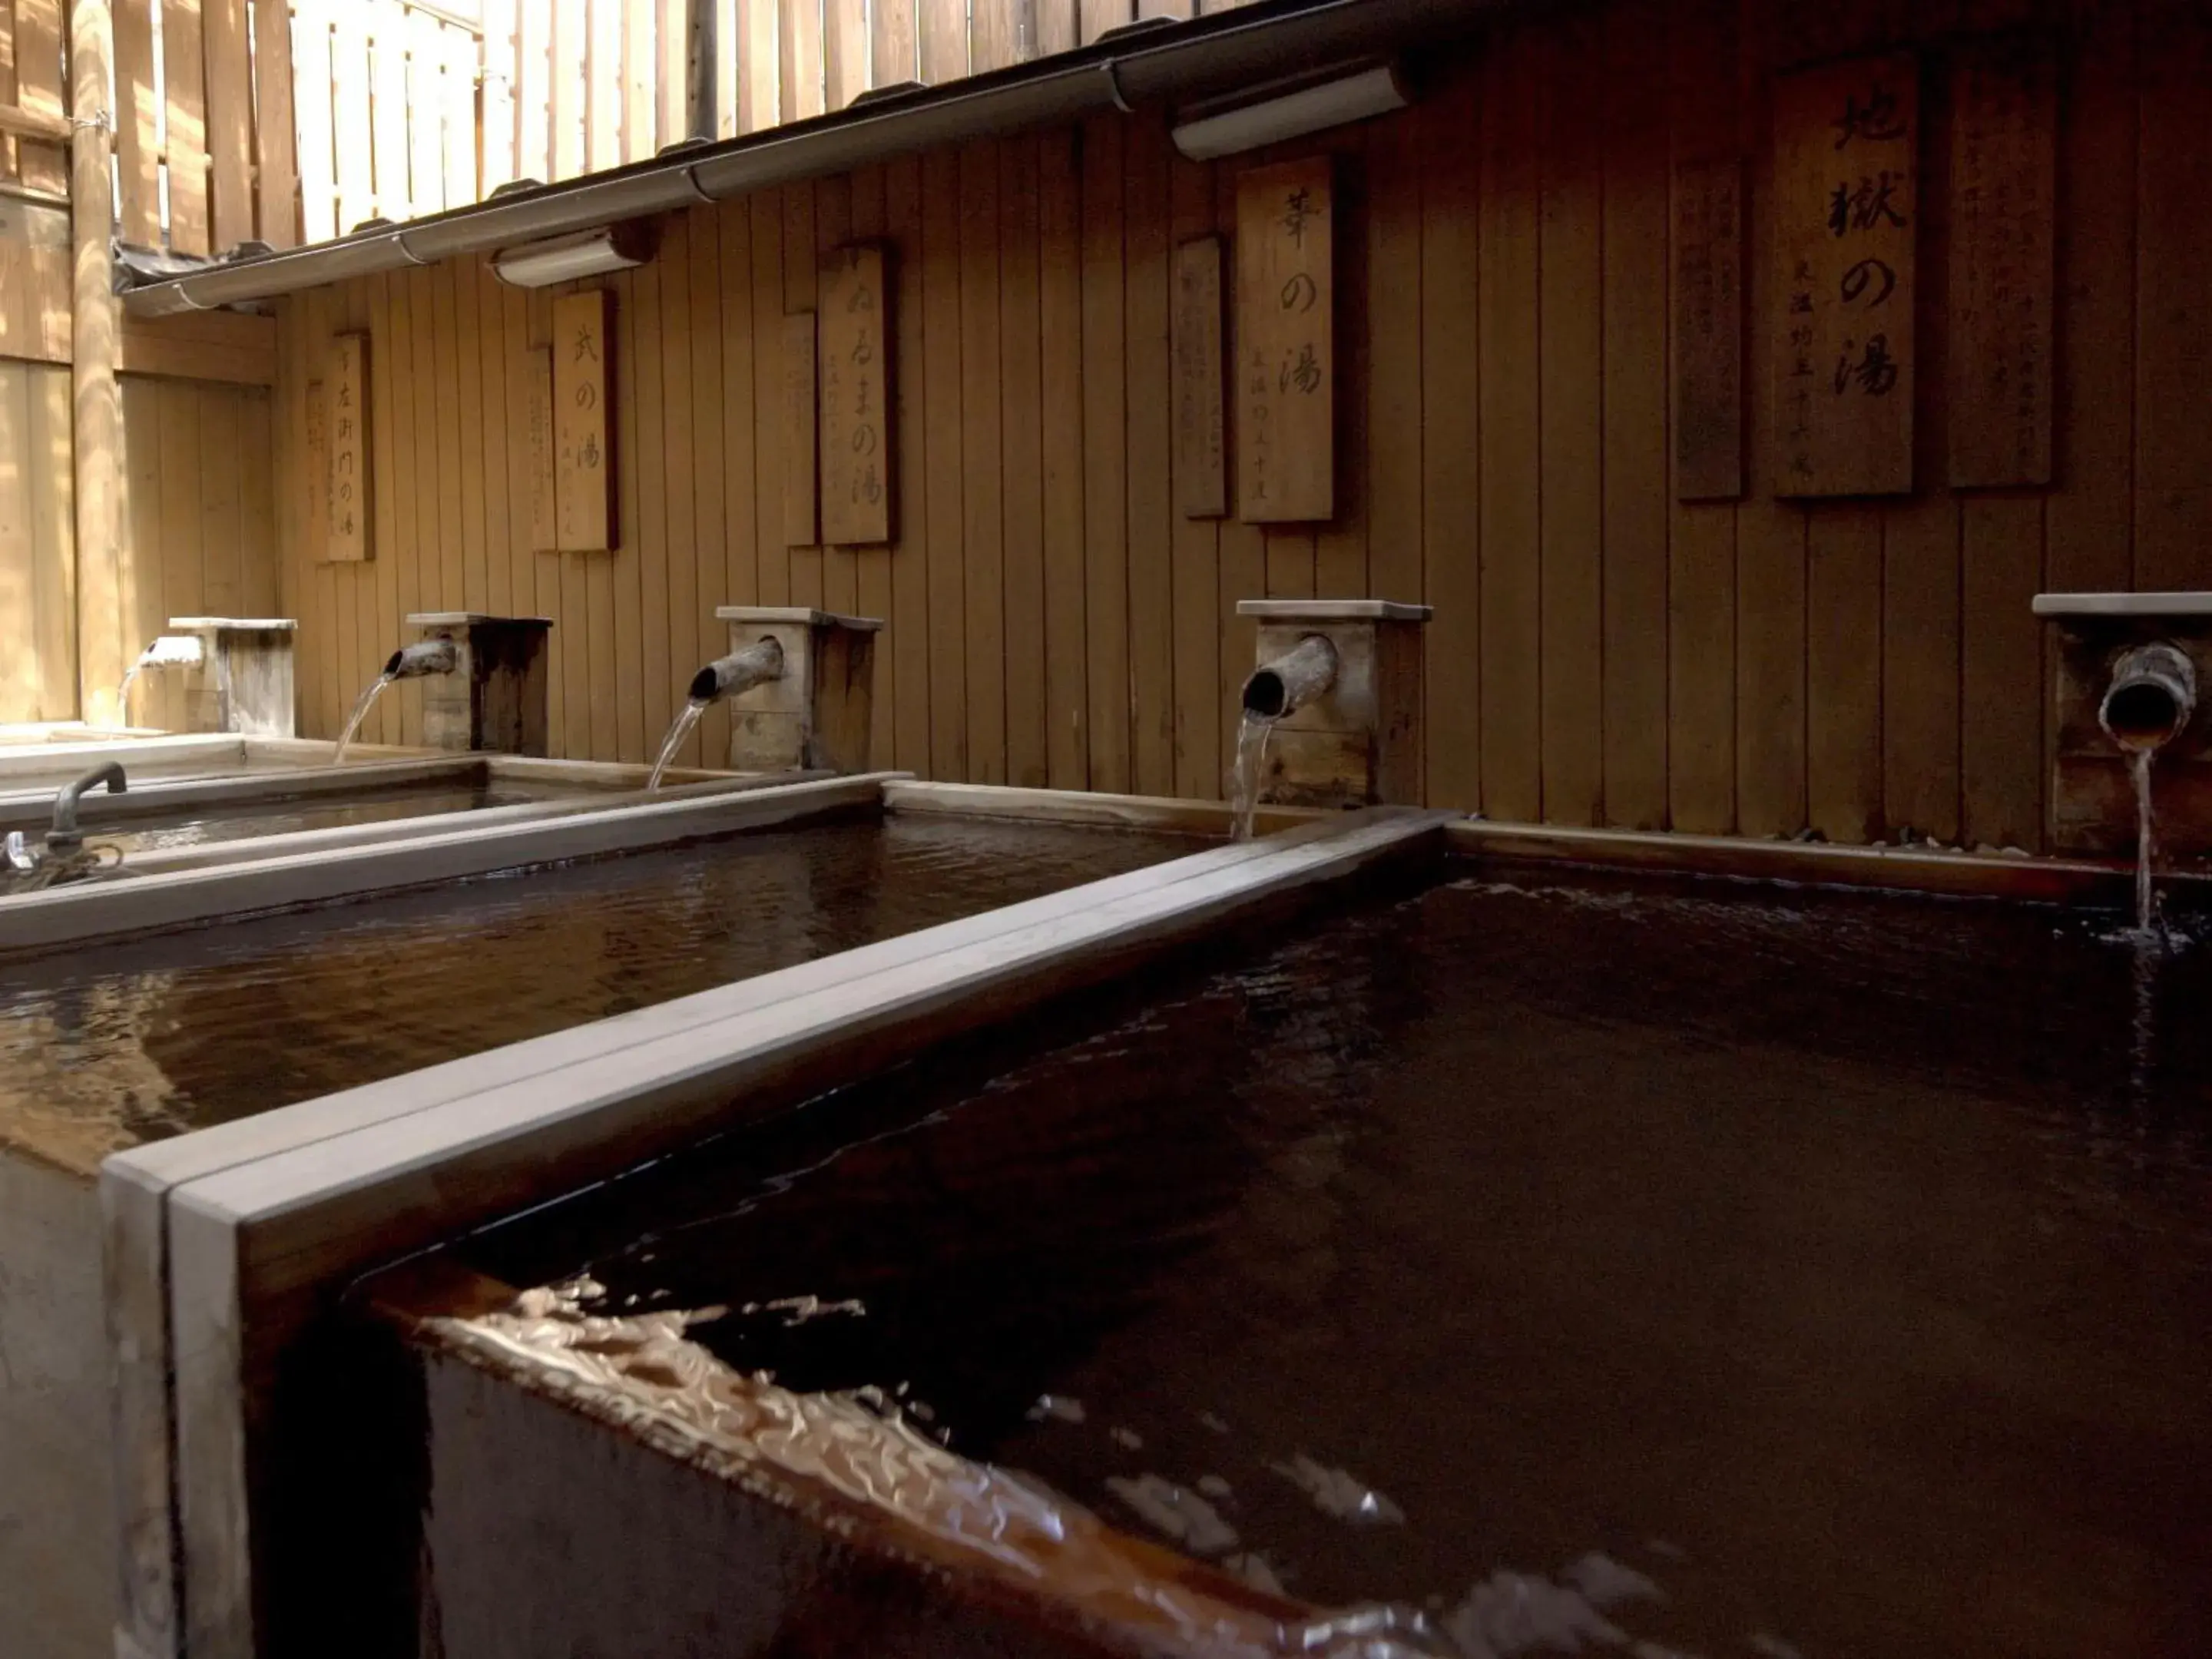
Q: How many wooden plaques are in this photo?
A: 11